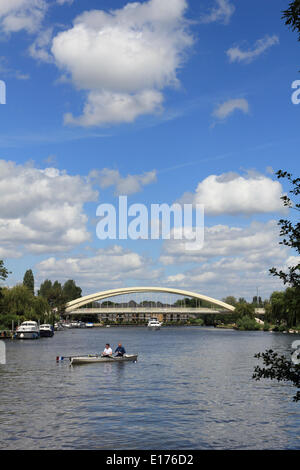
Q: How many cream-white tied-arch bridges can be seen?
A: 1